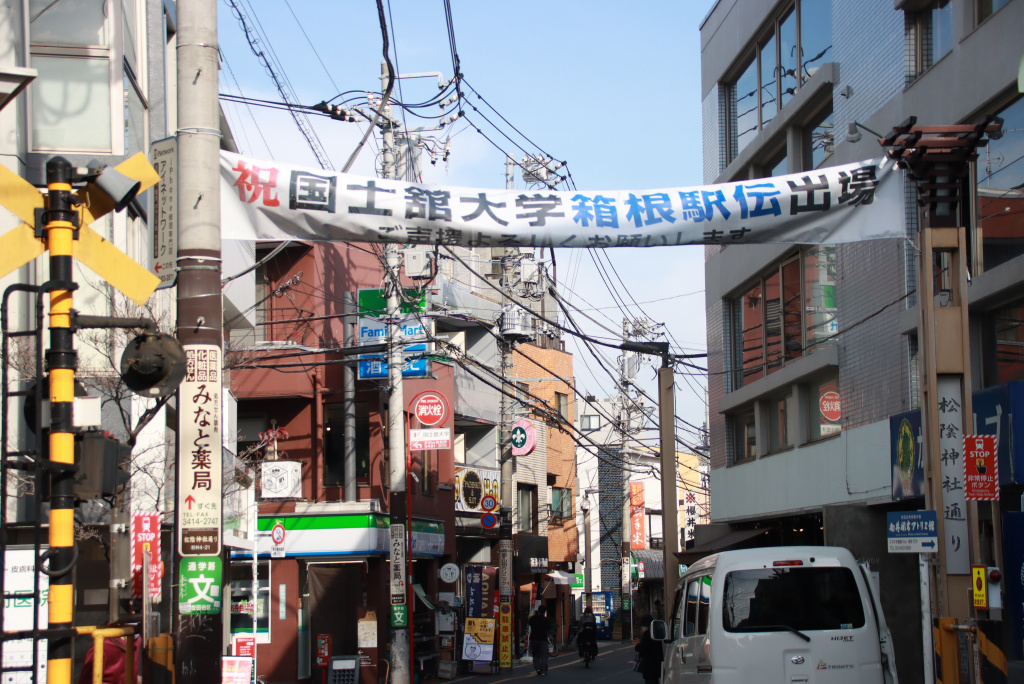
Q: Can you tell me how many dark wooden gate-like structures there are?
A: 1